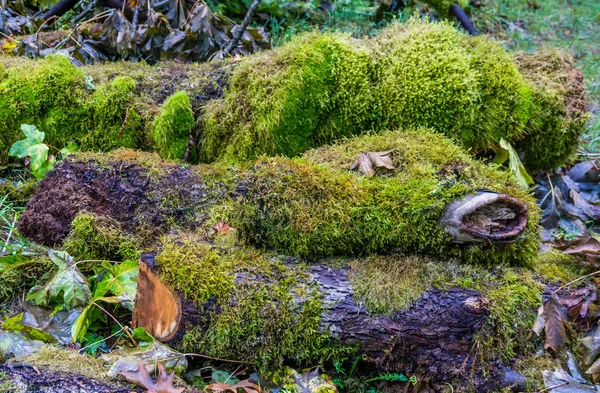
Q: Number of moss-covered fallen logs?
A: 3